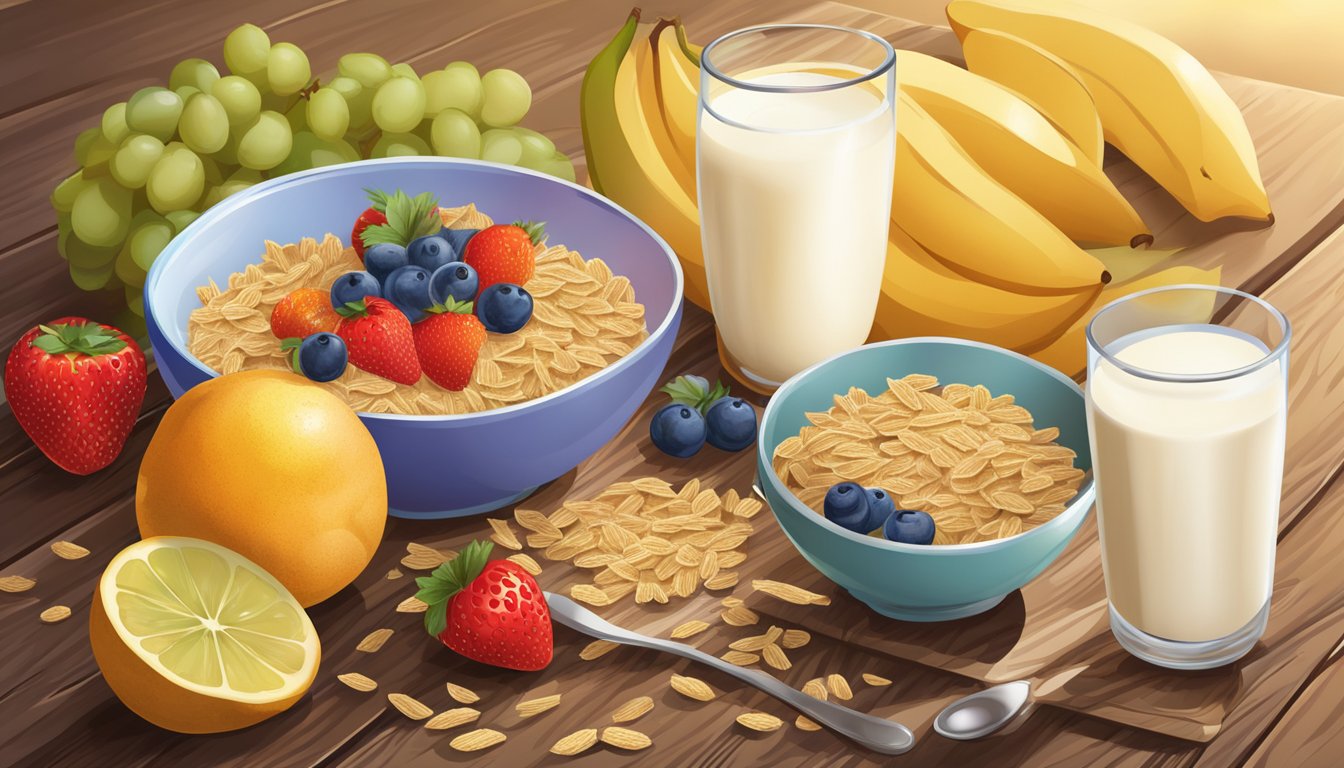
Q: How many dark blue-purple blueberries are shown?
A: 13